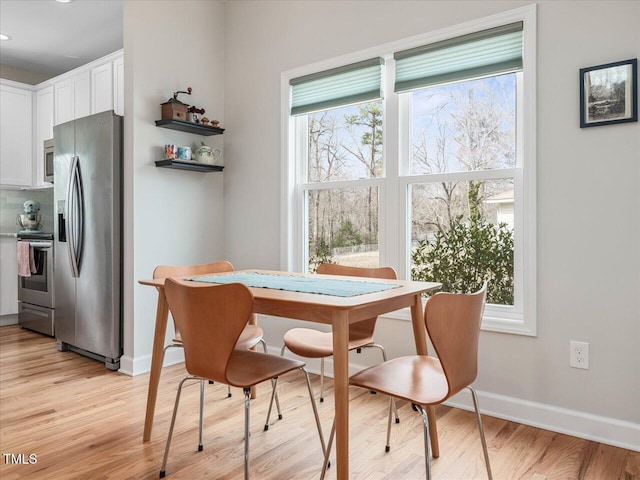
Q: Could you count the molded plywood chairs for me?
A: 4